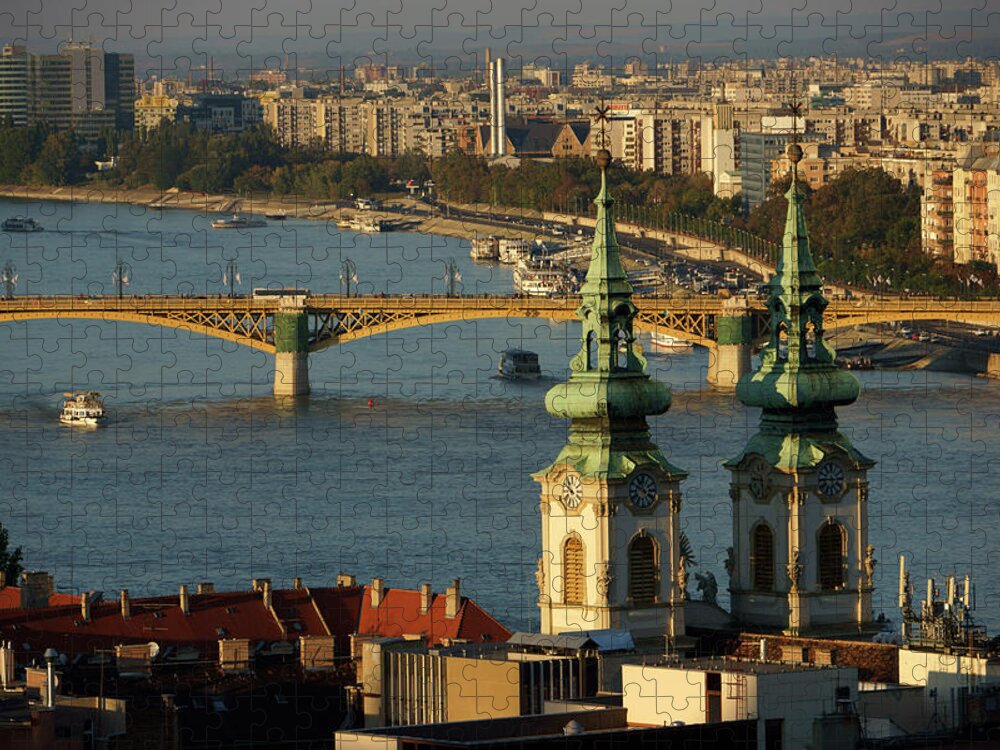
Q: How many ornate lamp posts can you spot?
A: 5